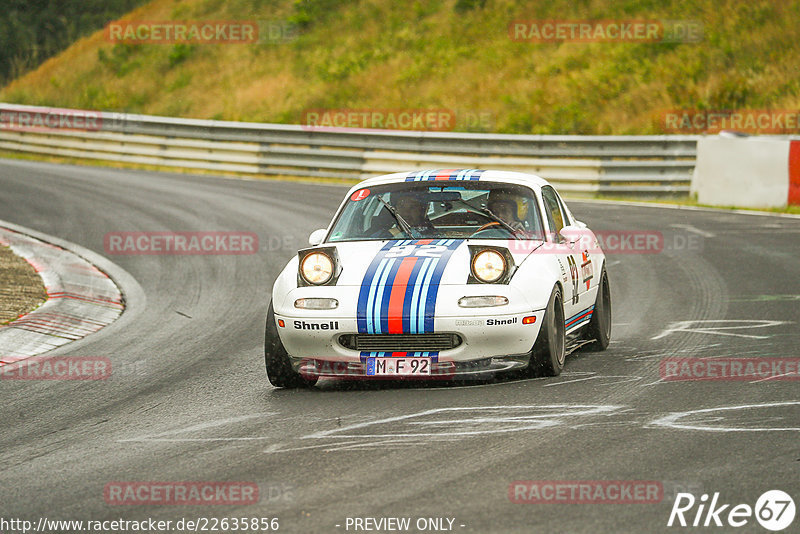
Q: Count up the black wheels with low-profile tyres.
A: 3